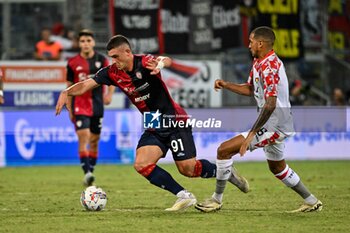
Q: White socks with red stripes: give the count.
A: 1